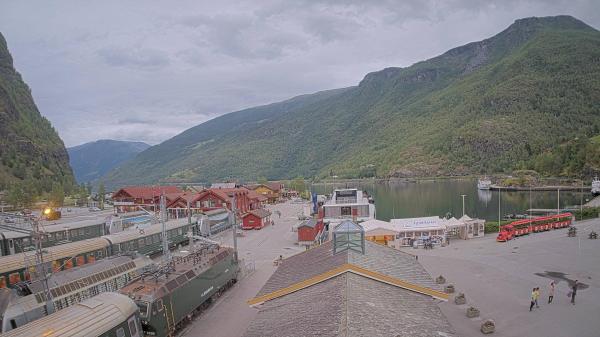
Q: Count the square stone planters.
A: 5